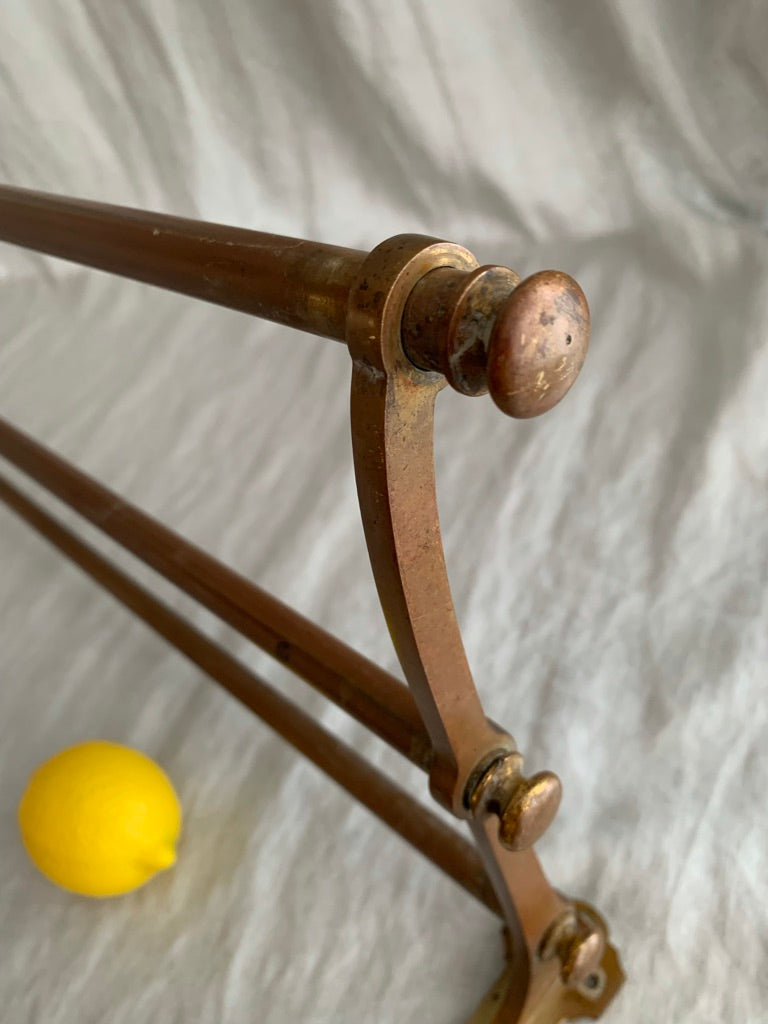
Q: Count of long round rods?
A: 3